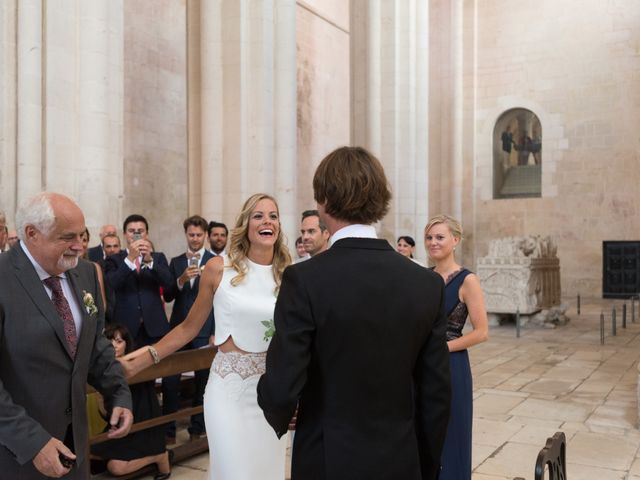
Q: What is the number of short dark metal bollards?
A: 6